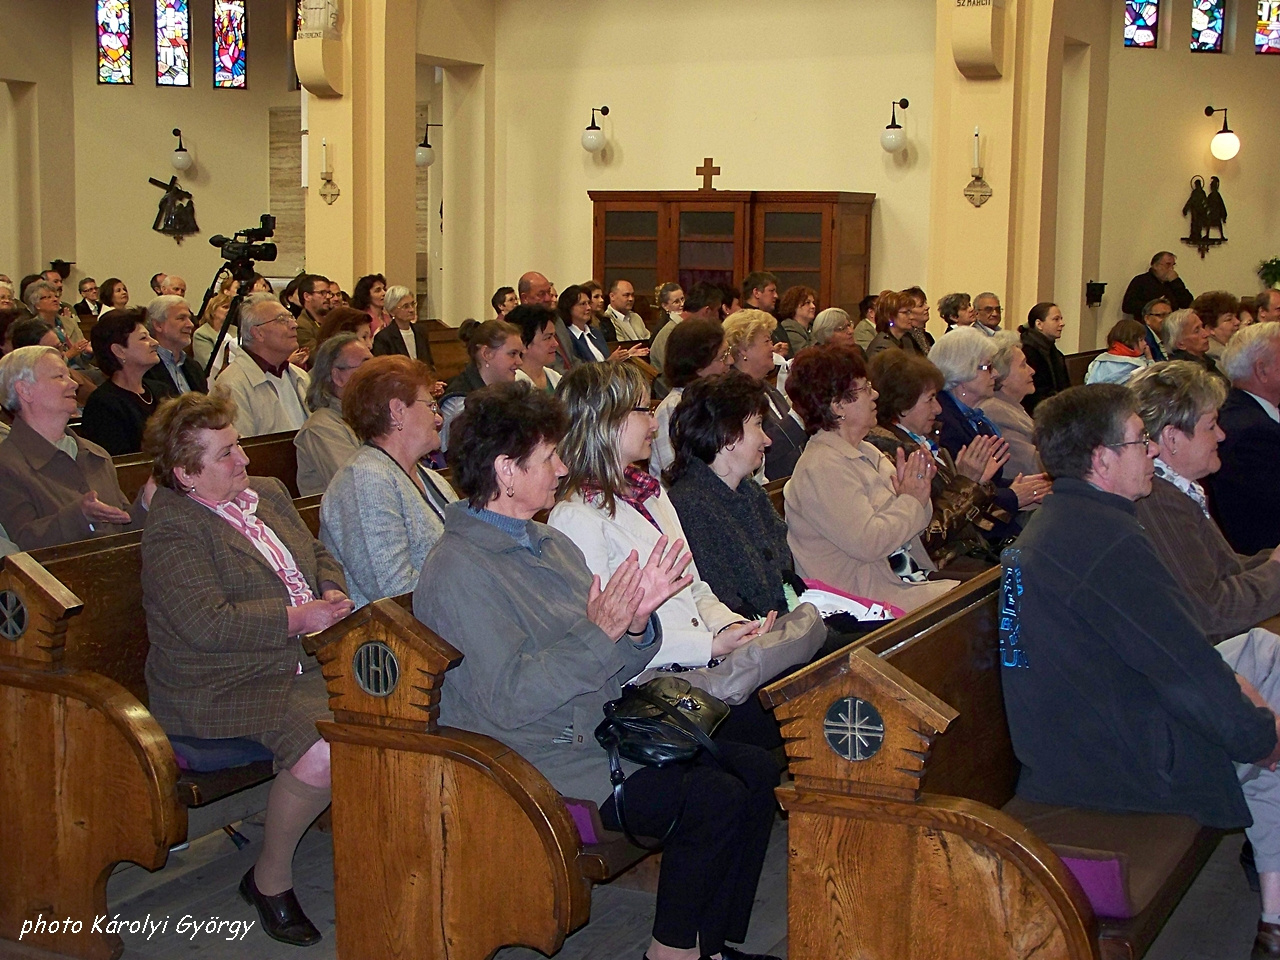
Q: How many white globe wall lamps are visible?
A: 5